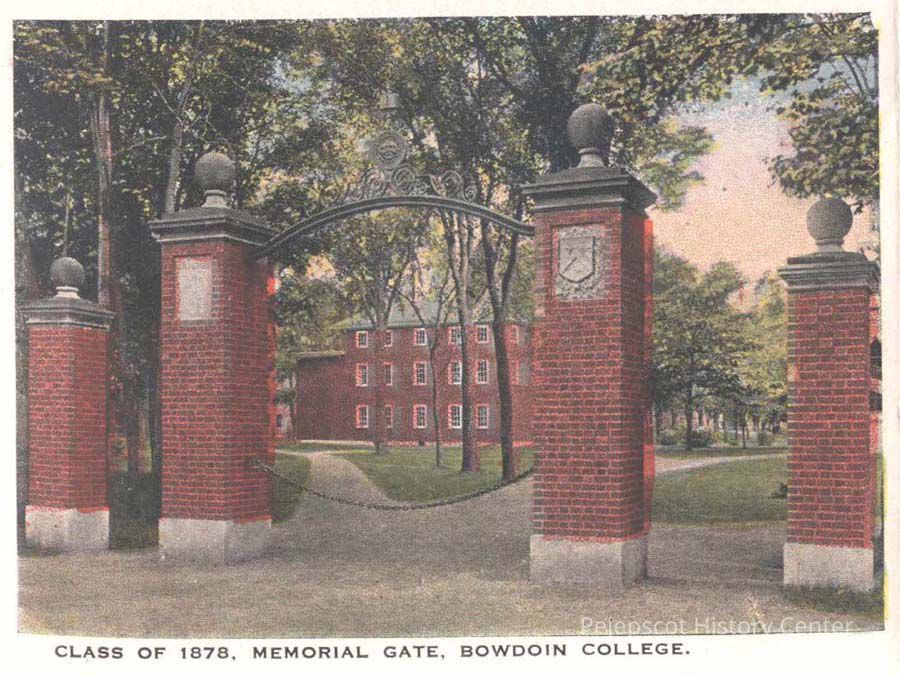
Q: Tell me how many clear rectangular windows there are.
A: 15